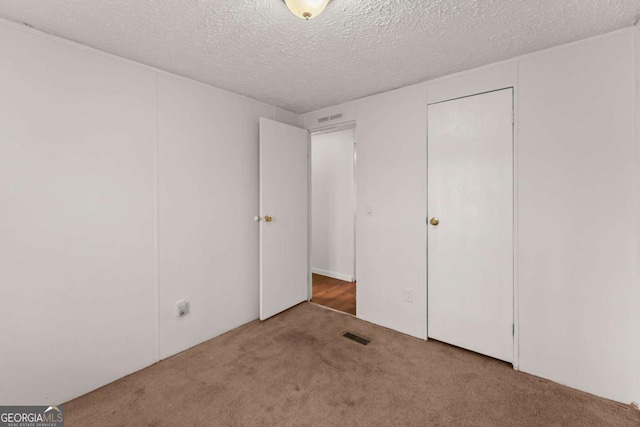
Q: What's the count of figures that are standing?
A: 0